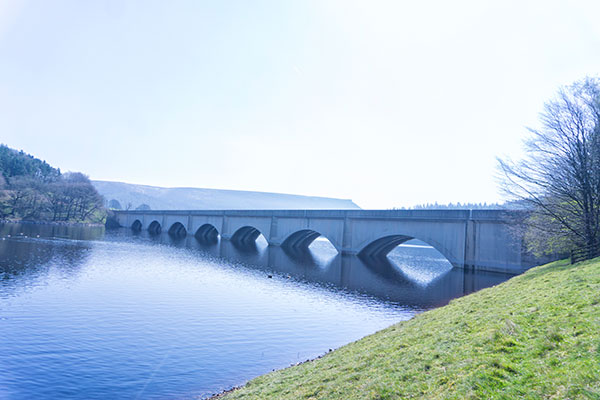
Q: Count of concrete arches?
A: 7